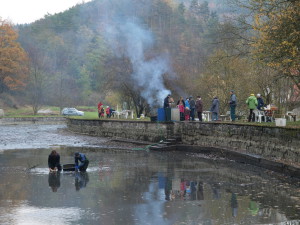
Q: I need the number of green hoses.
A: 1